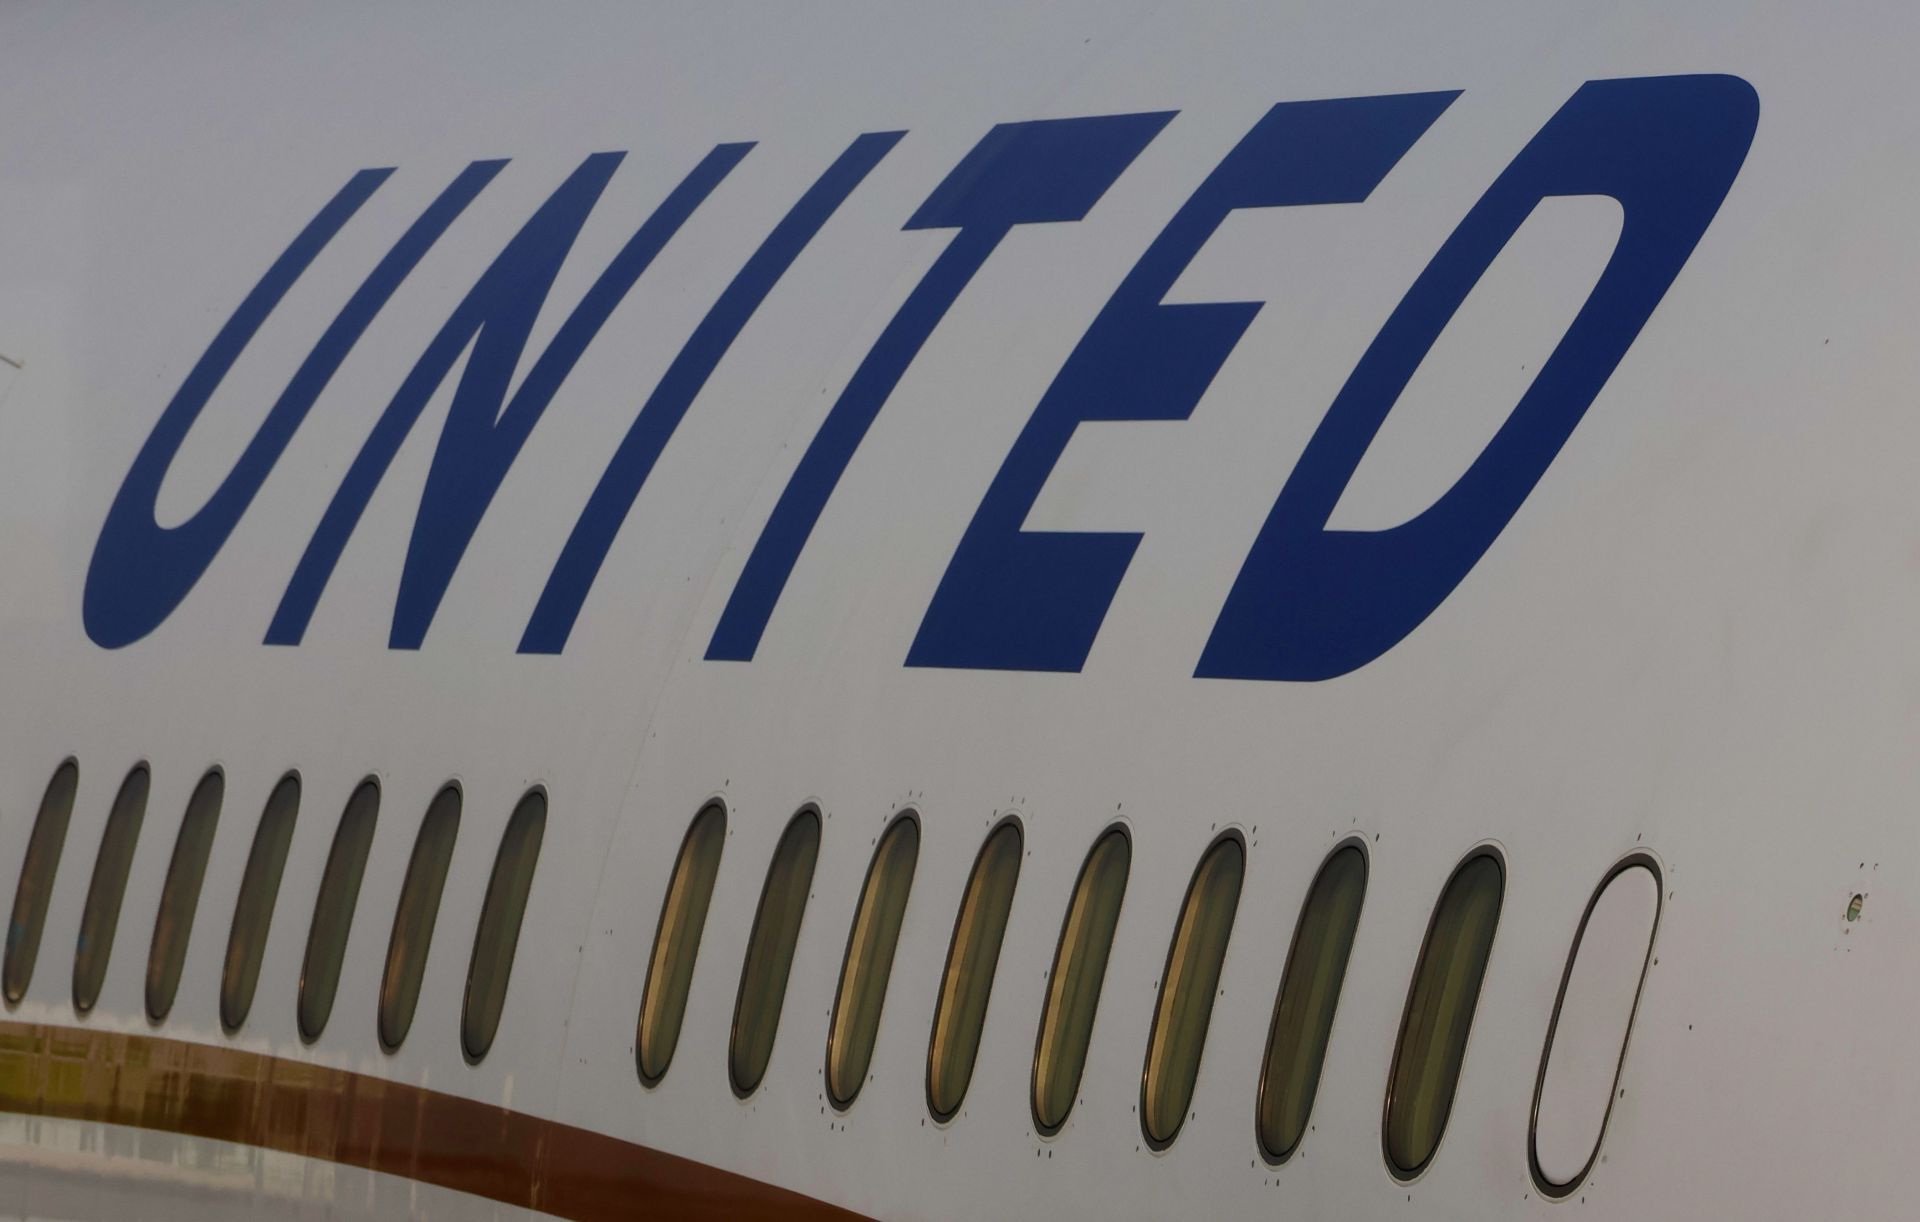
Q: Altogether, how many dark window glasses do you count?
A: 15